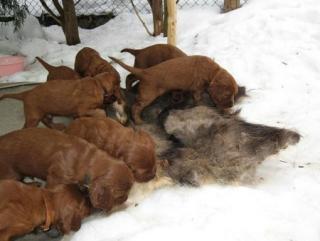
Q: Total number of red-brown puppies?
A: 8